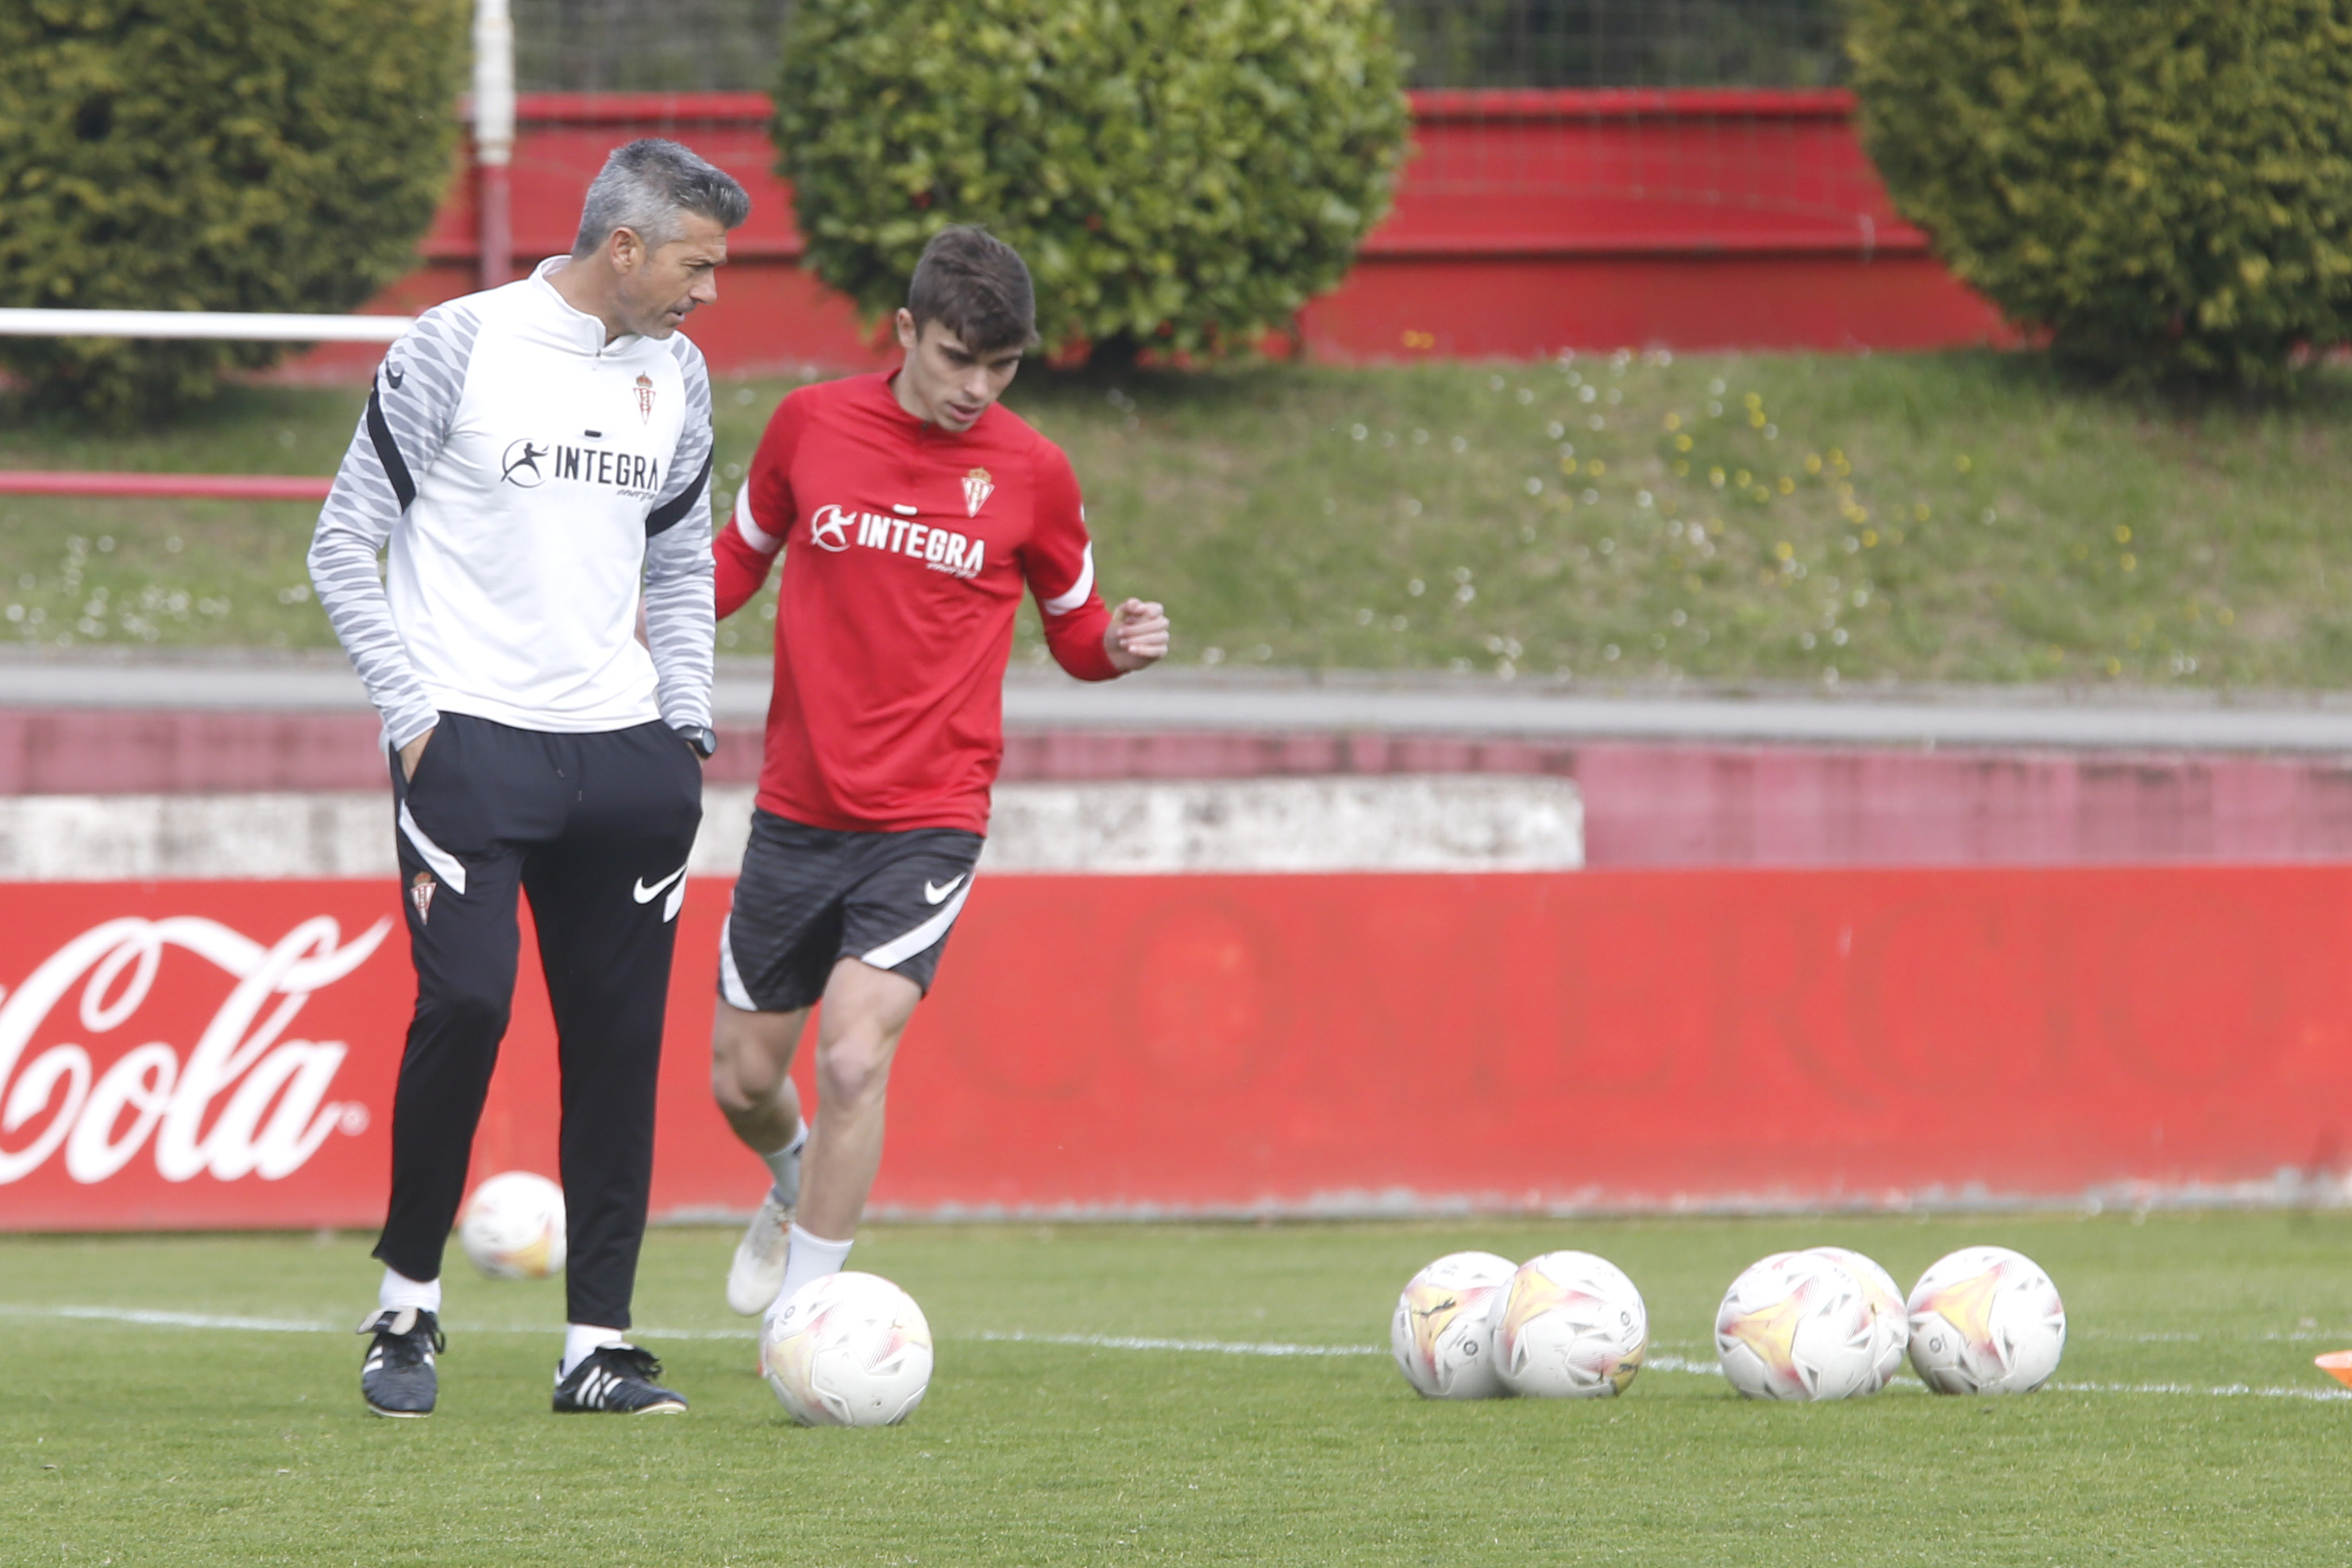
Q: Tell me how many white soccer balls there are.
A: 7